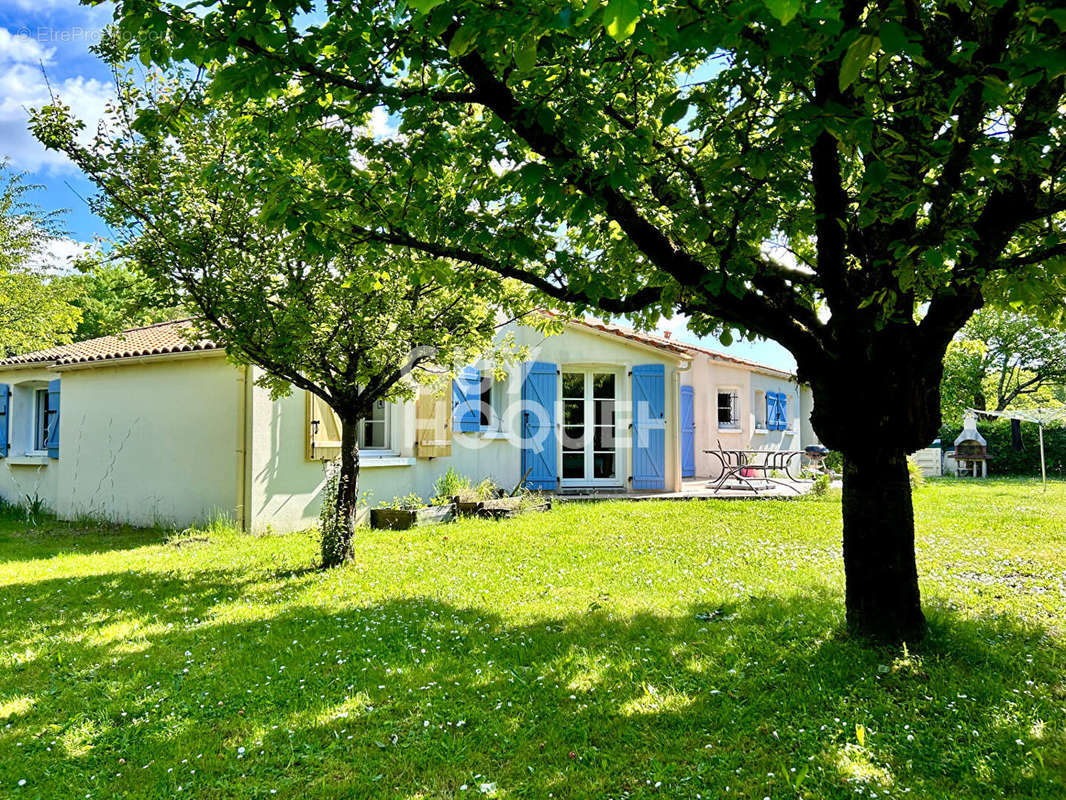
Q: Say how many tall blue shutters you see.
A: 3